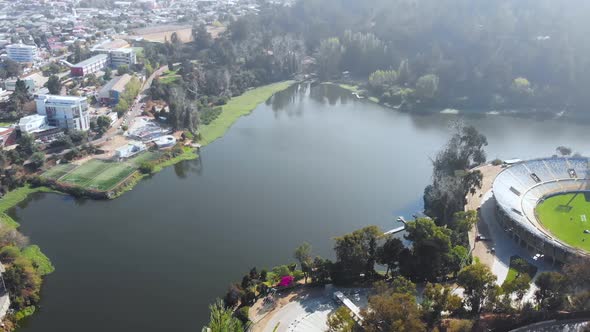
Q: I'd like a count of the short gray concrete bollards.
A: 0